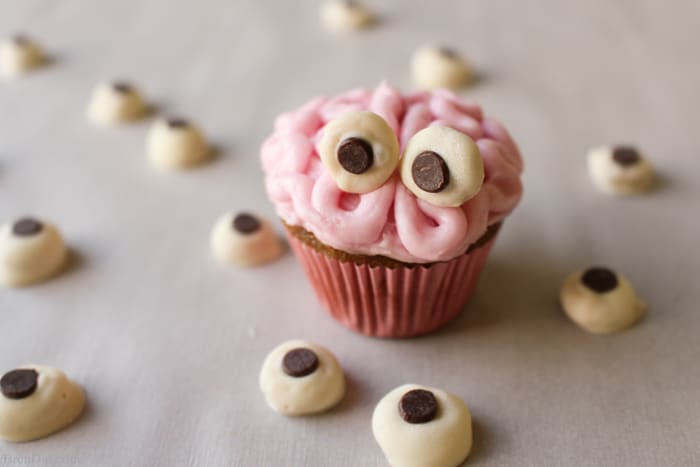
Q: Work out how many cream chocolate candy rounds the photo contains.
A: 14